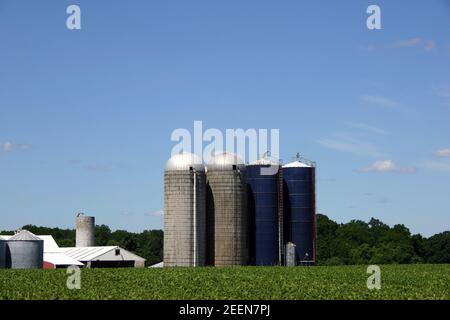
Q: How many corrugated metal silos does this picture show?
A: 2